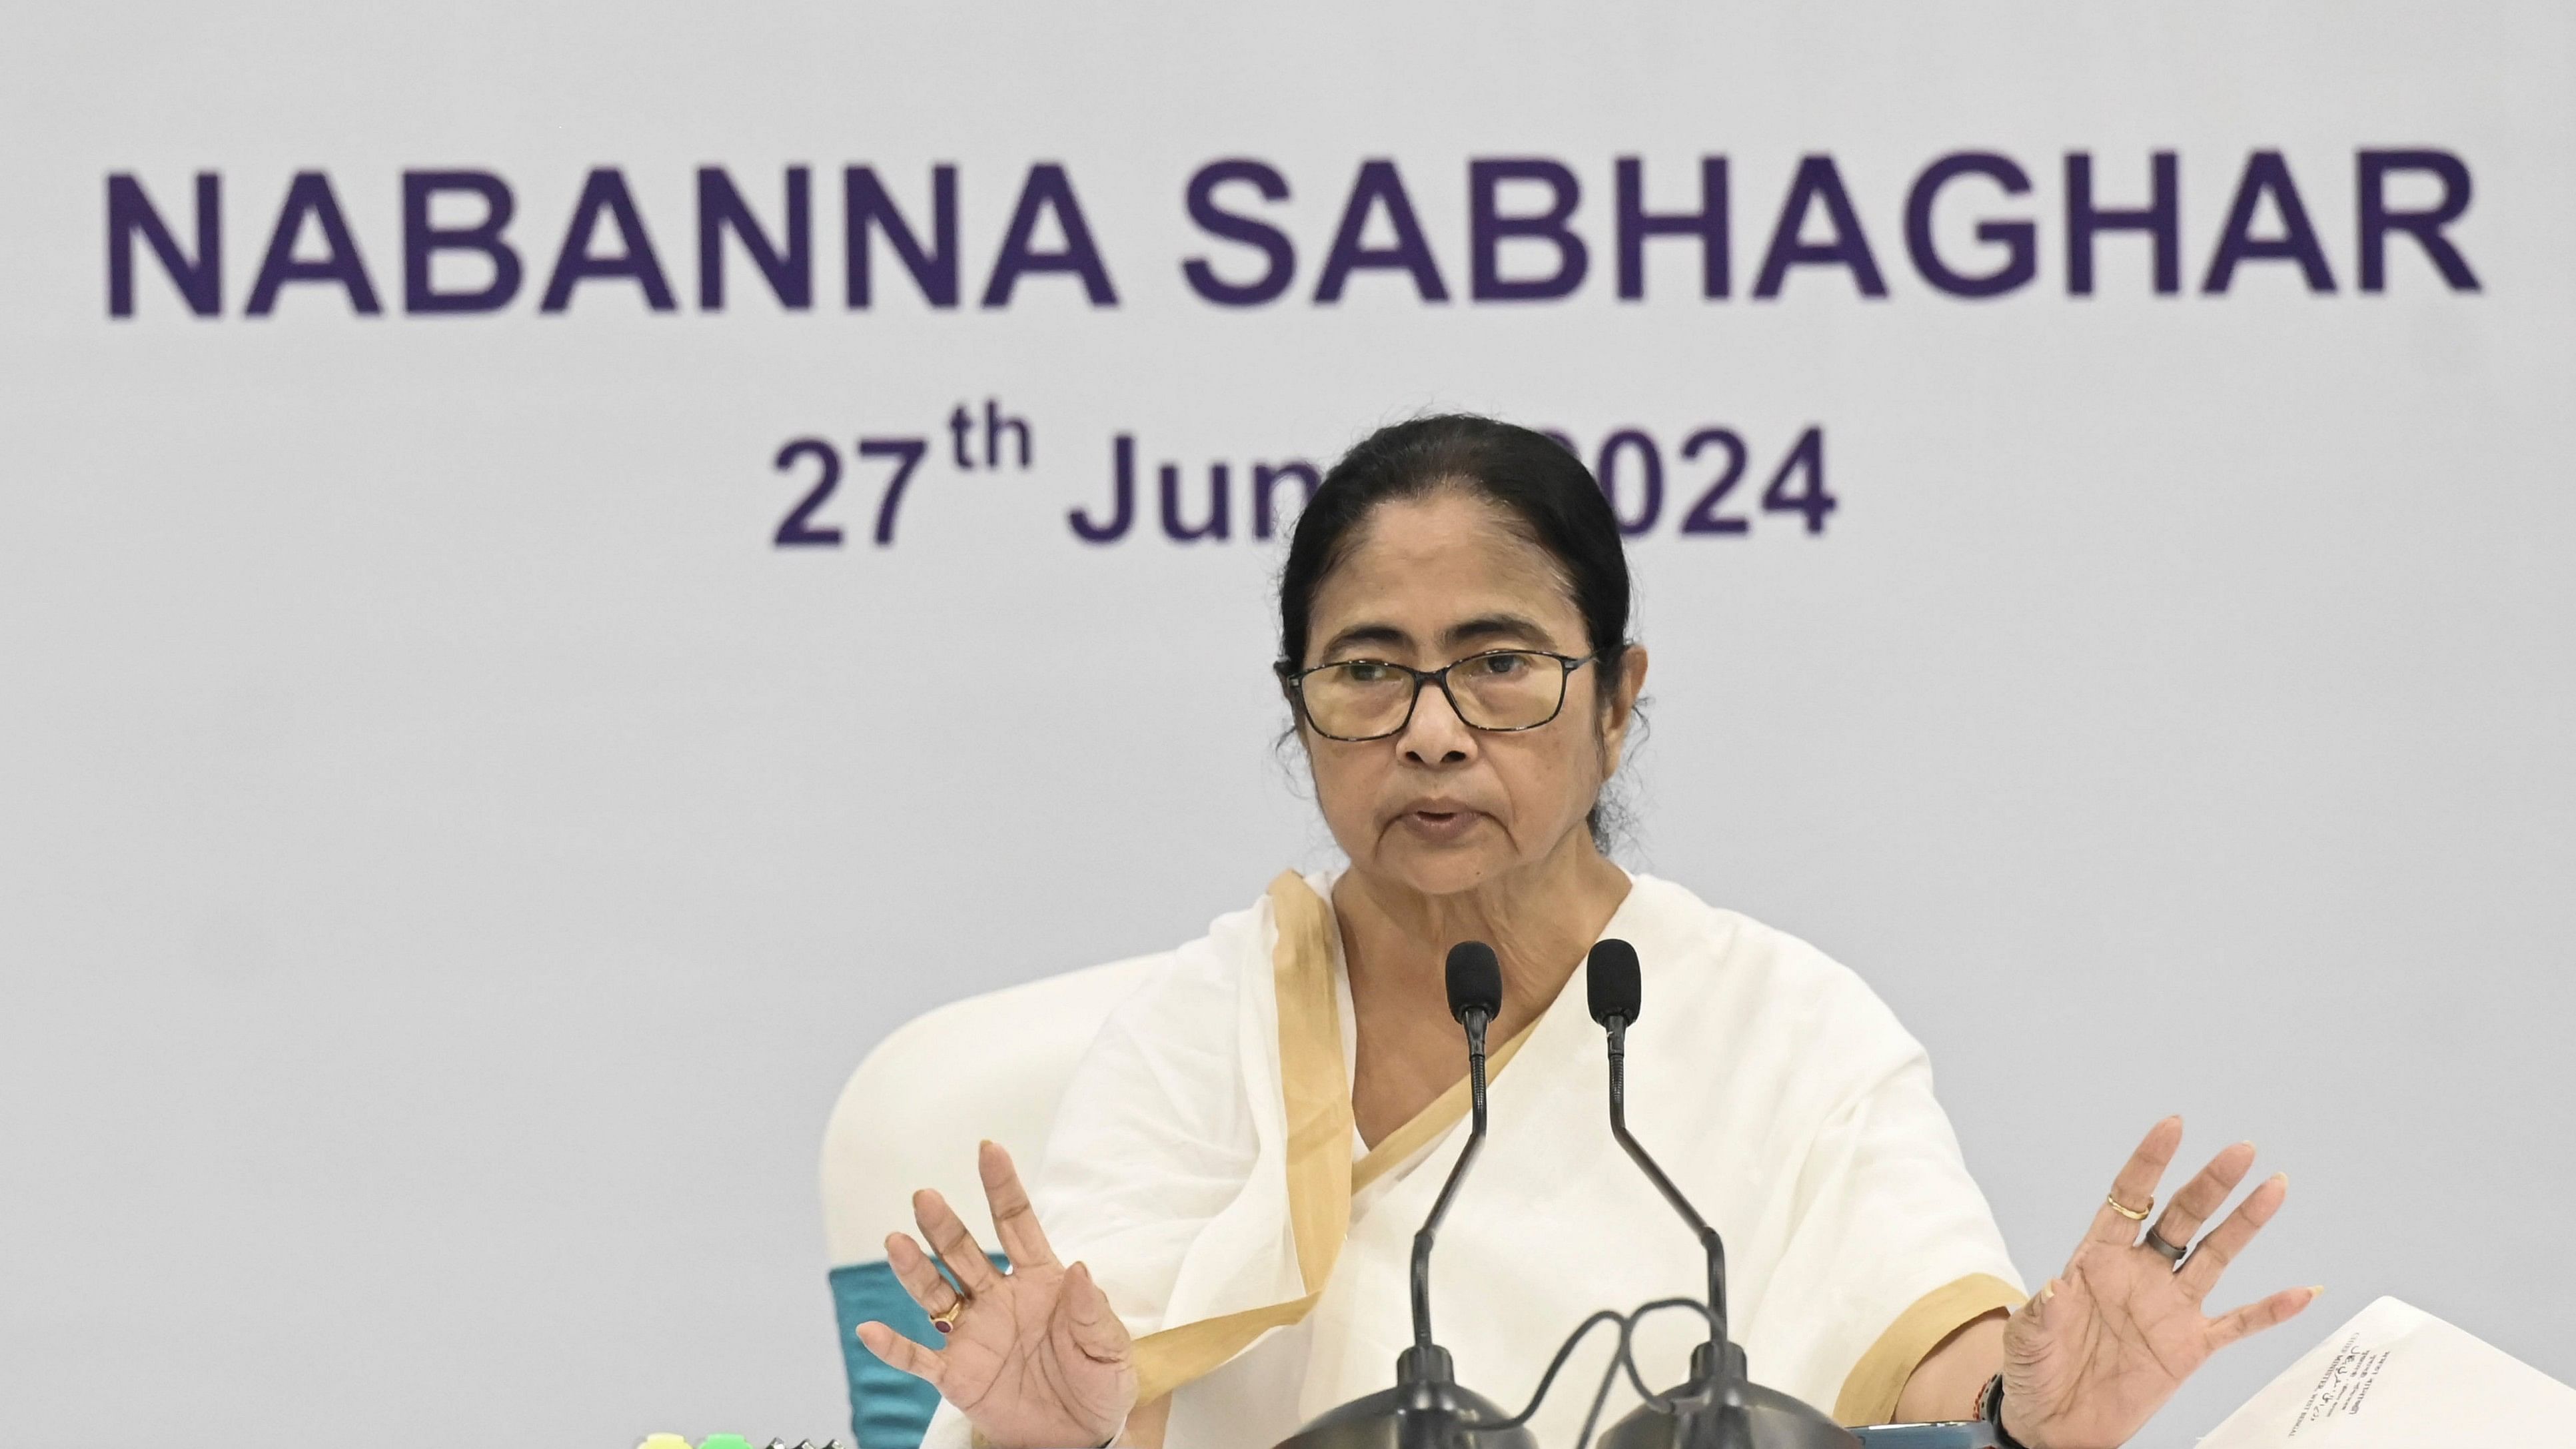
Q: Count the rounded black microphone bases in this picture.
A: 2